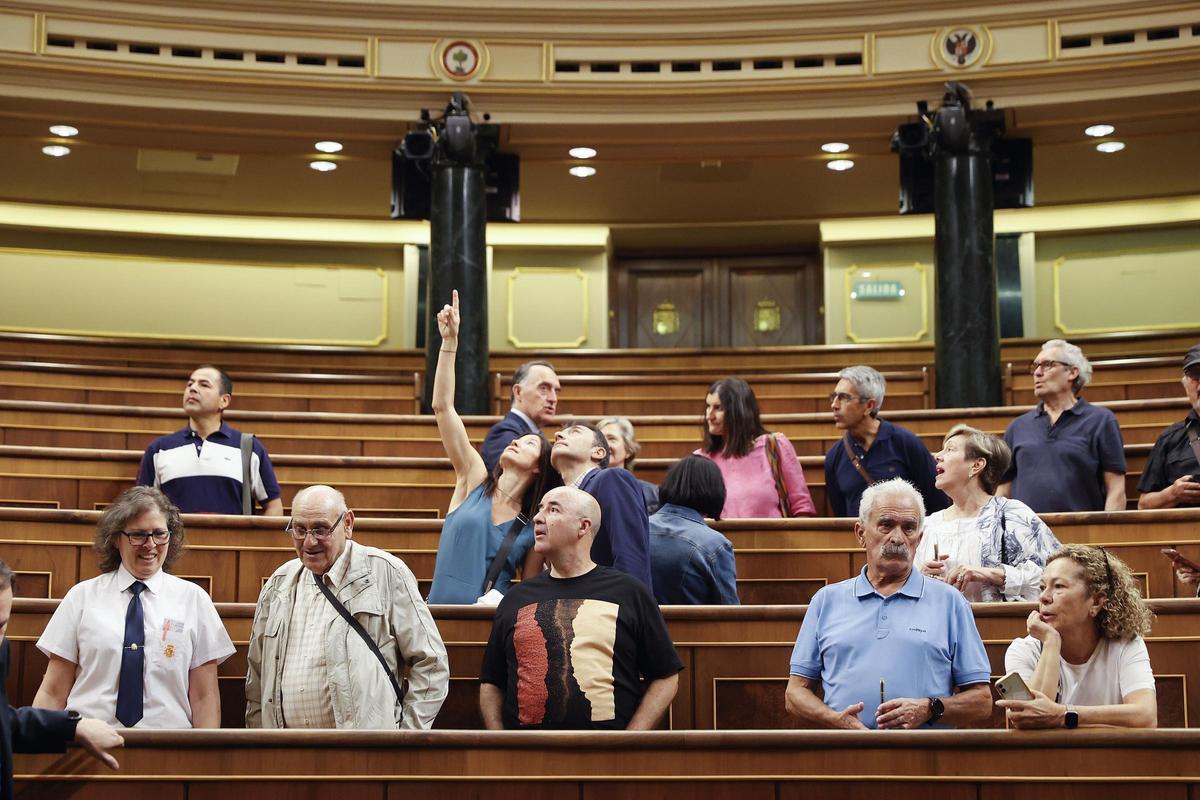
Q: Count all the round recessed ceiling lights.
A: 10